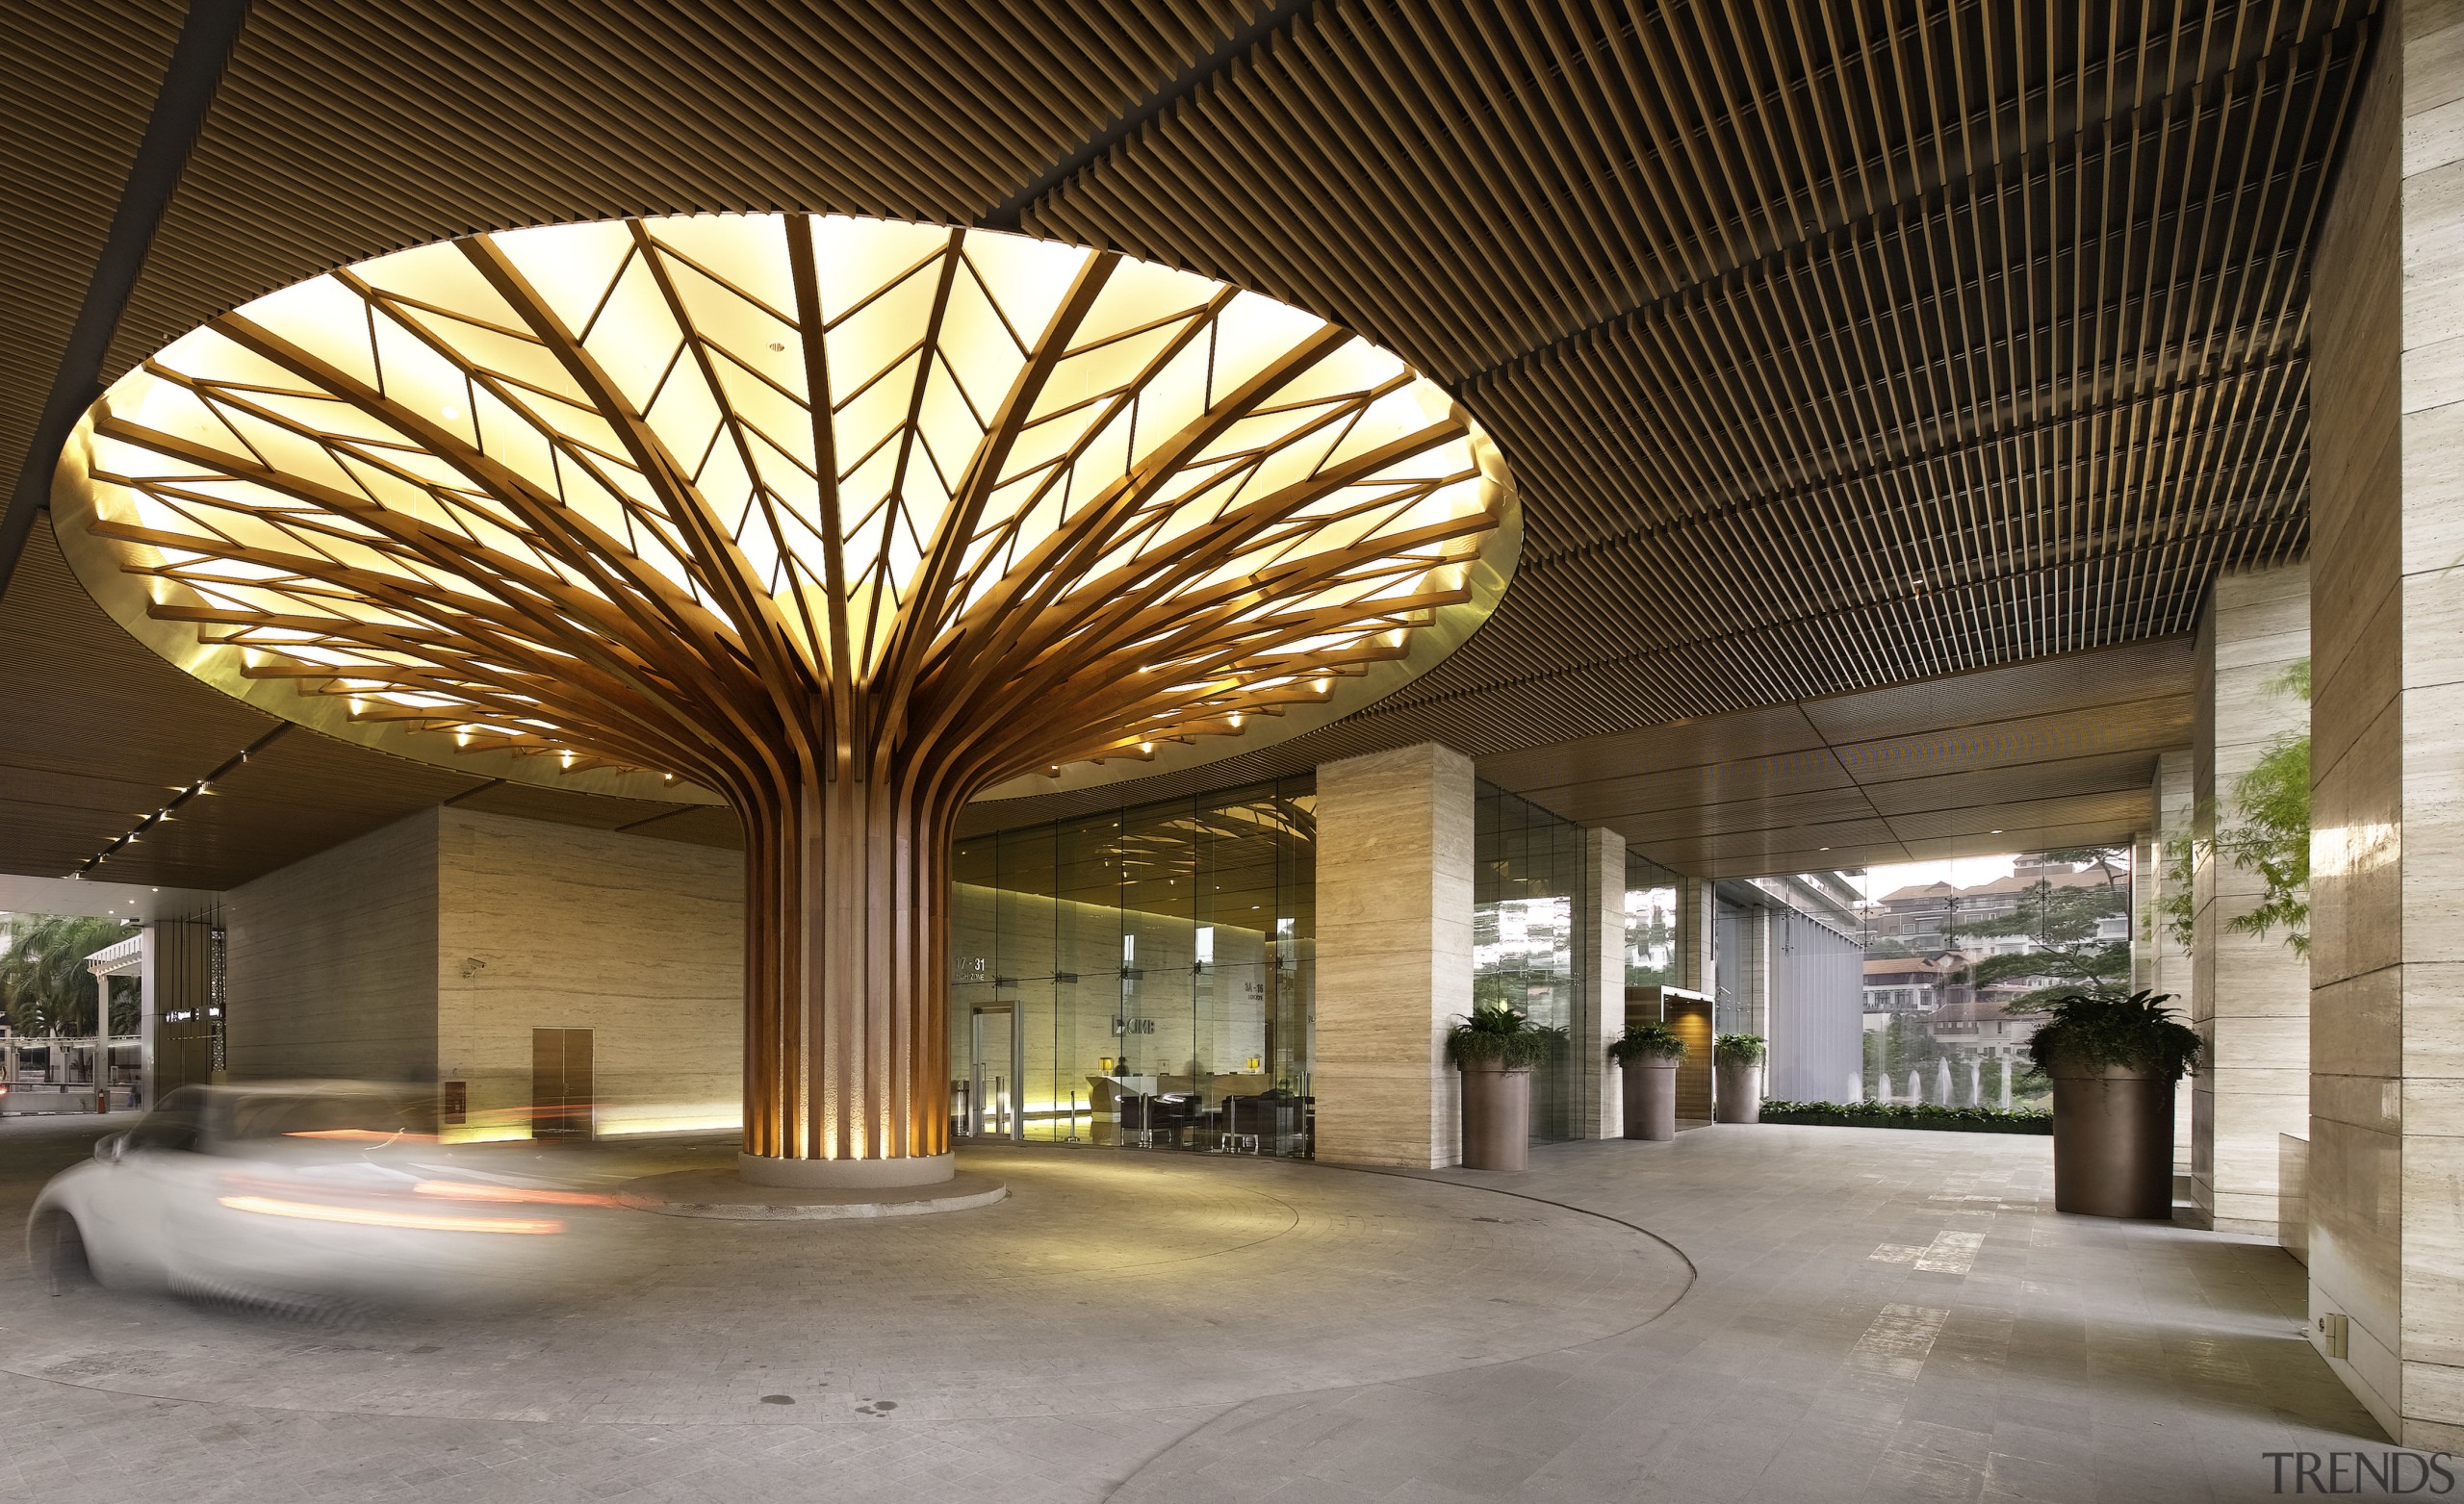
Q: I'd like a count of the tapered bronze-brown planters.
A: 4